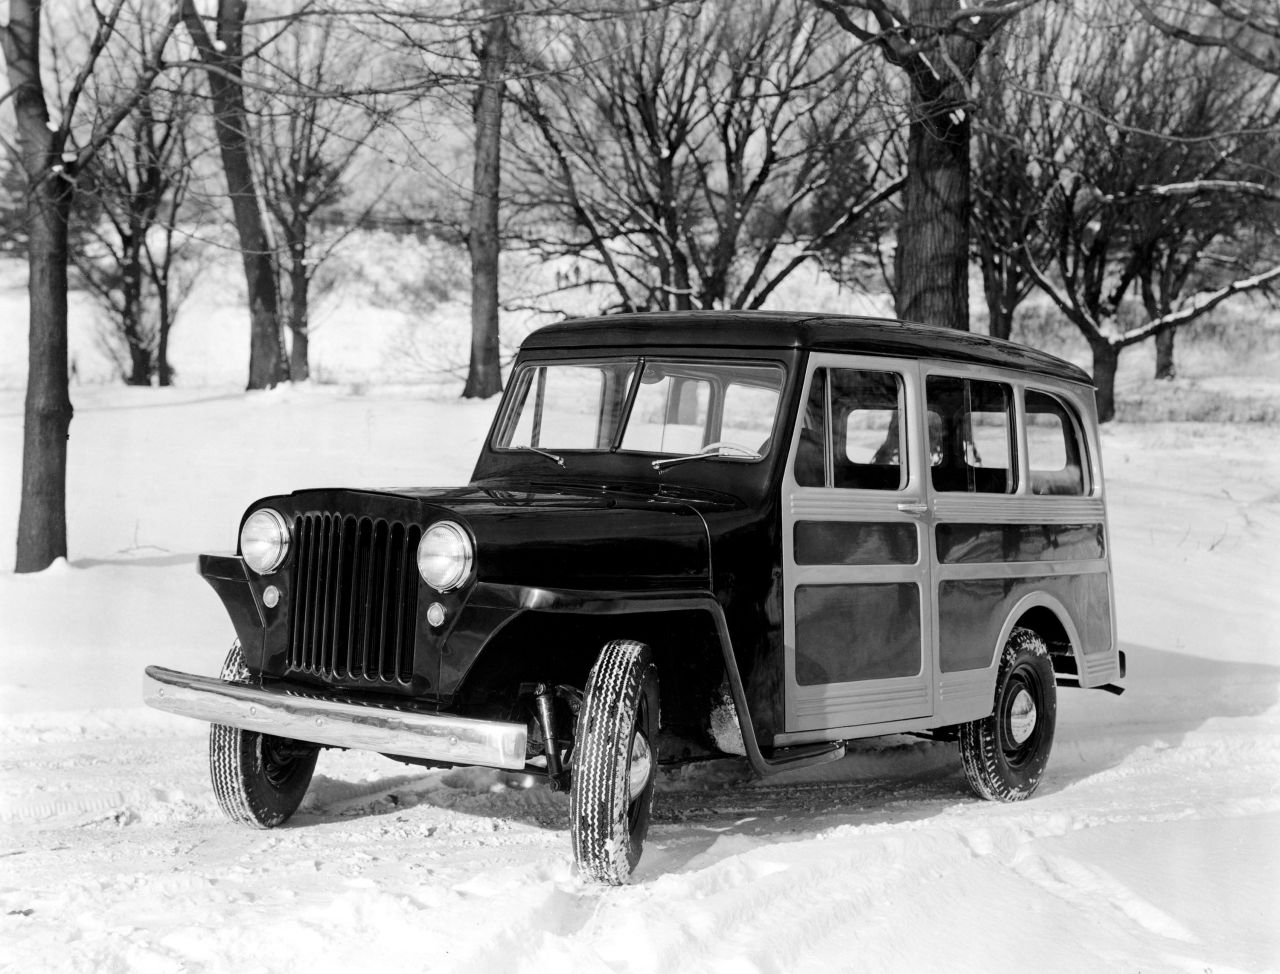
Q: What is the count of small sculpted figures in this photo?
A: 0